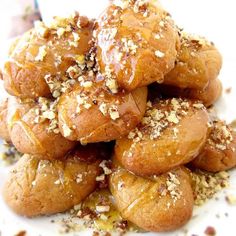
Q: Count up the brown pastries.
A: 11